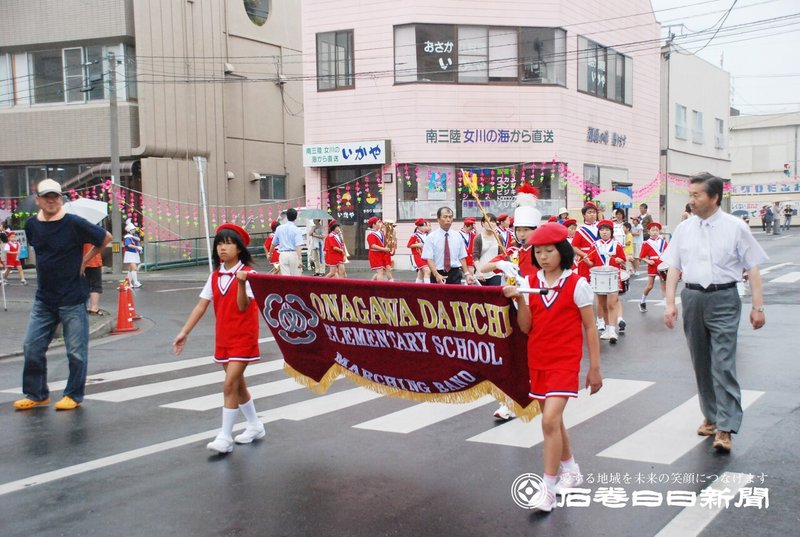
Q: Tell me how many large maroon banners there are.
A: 1